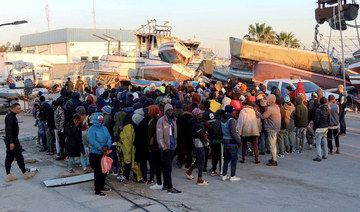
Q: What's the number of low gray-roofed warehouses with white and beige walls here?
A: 1